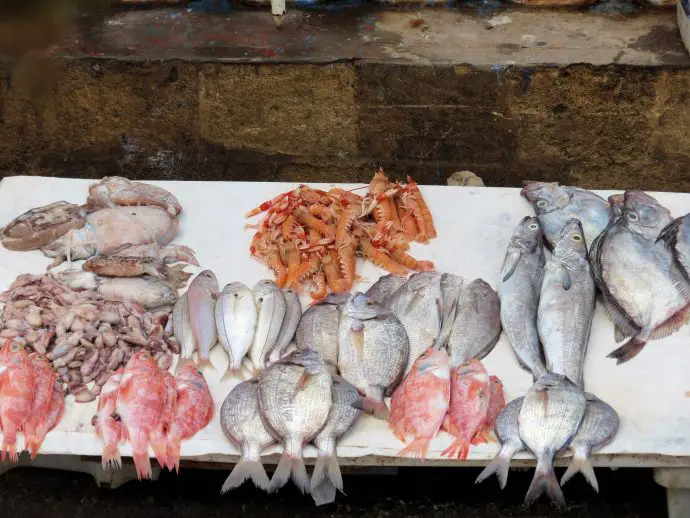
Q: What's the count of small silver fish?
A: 5